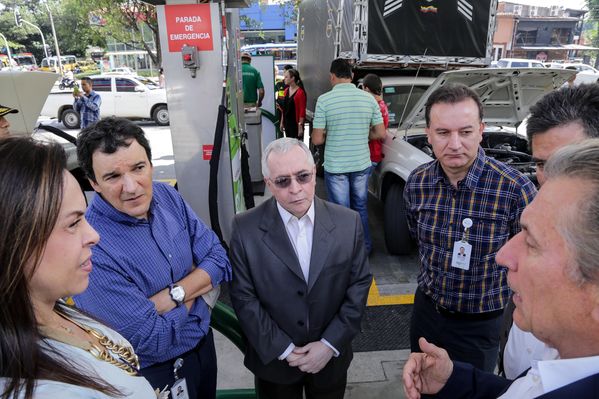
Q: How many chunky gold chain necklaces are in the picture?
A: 1